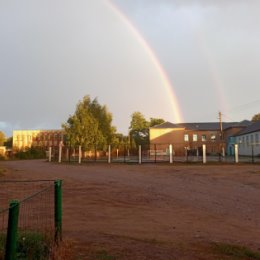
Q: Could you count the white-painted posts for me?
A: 8